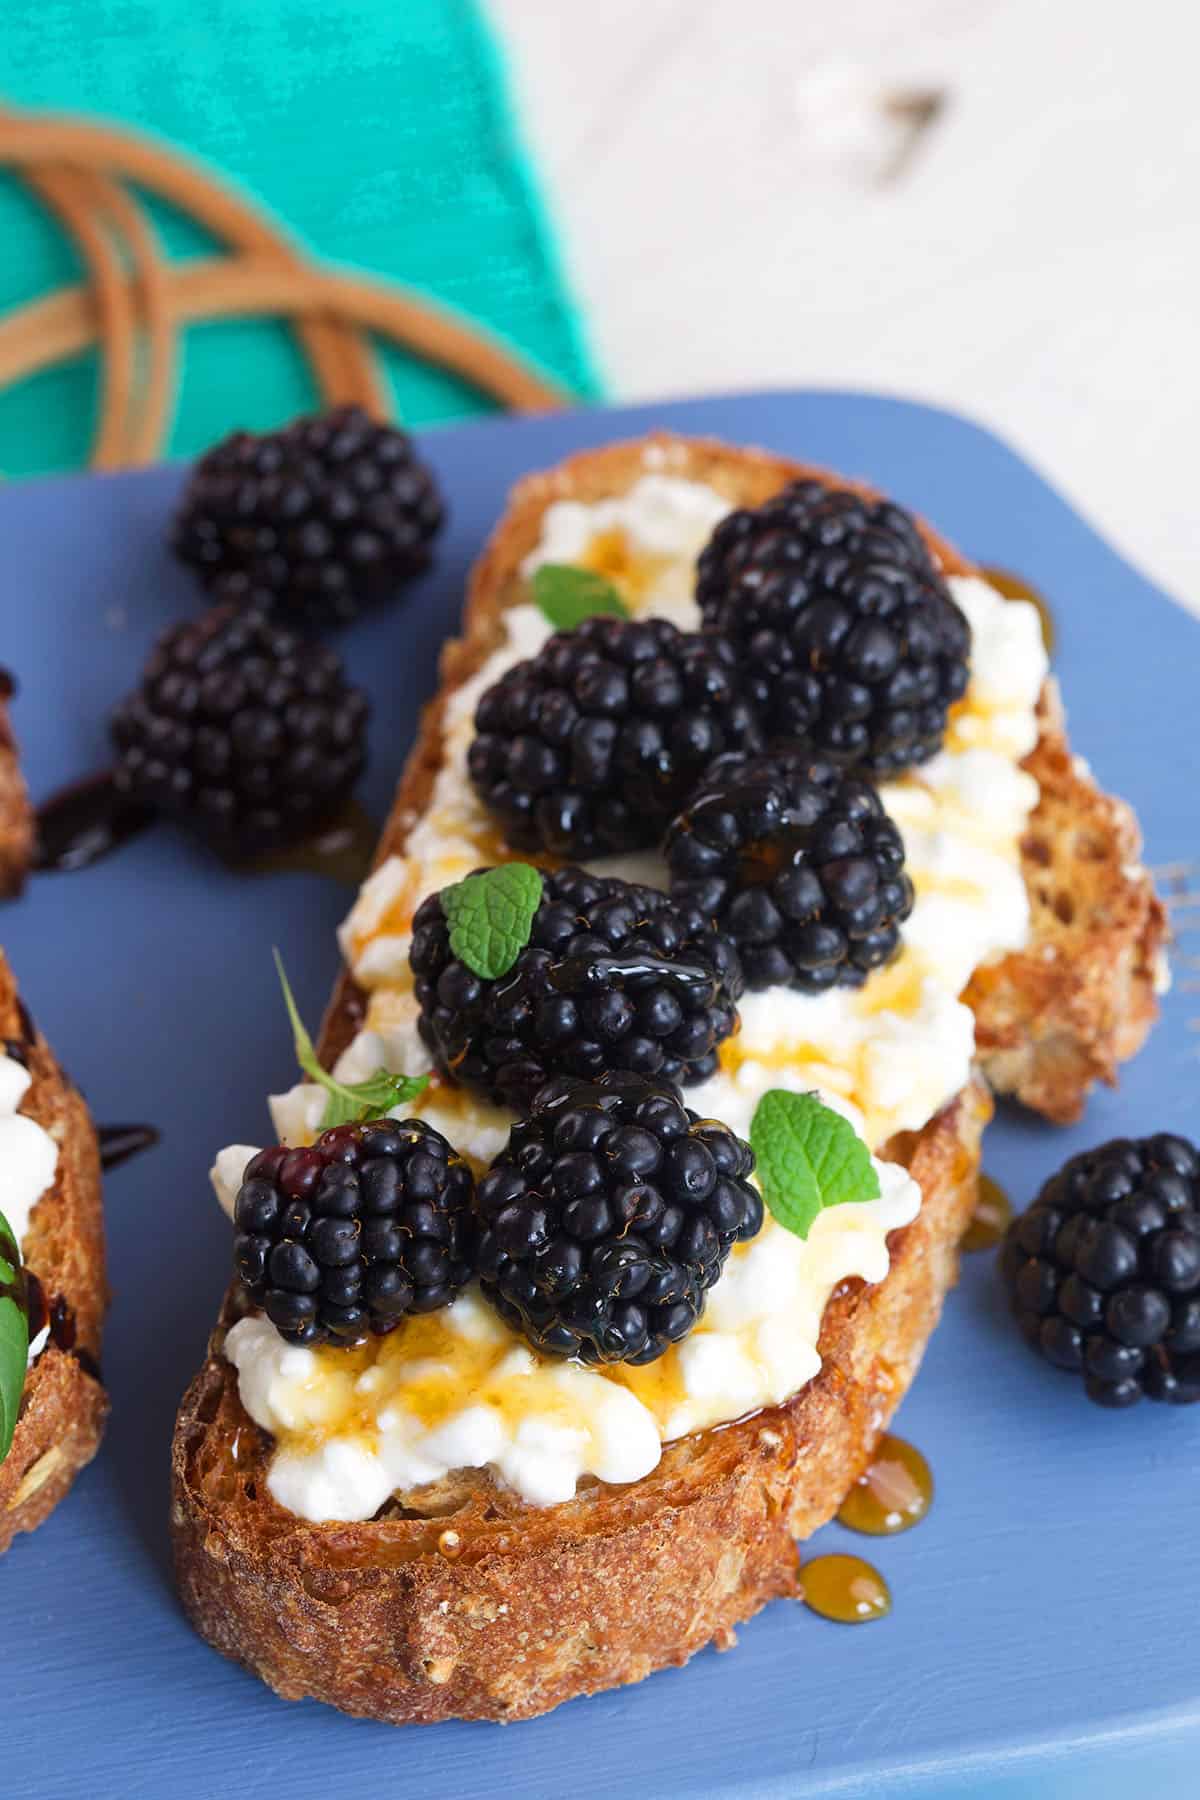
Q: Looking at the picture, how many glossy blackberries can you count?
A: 9